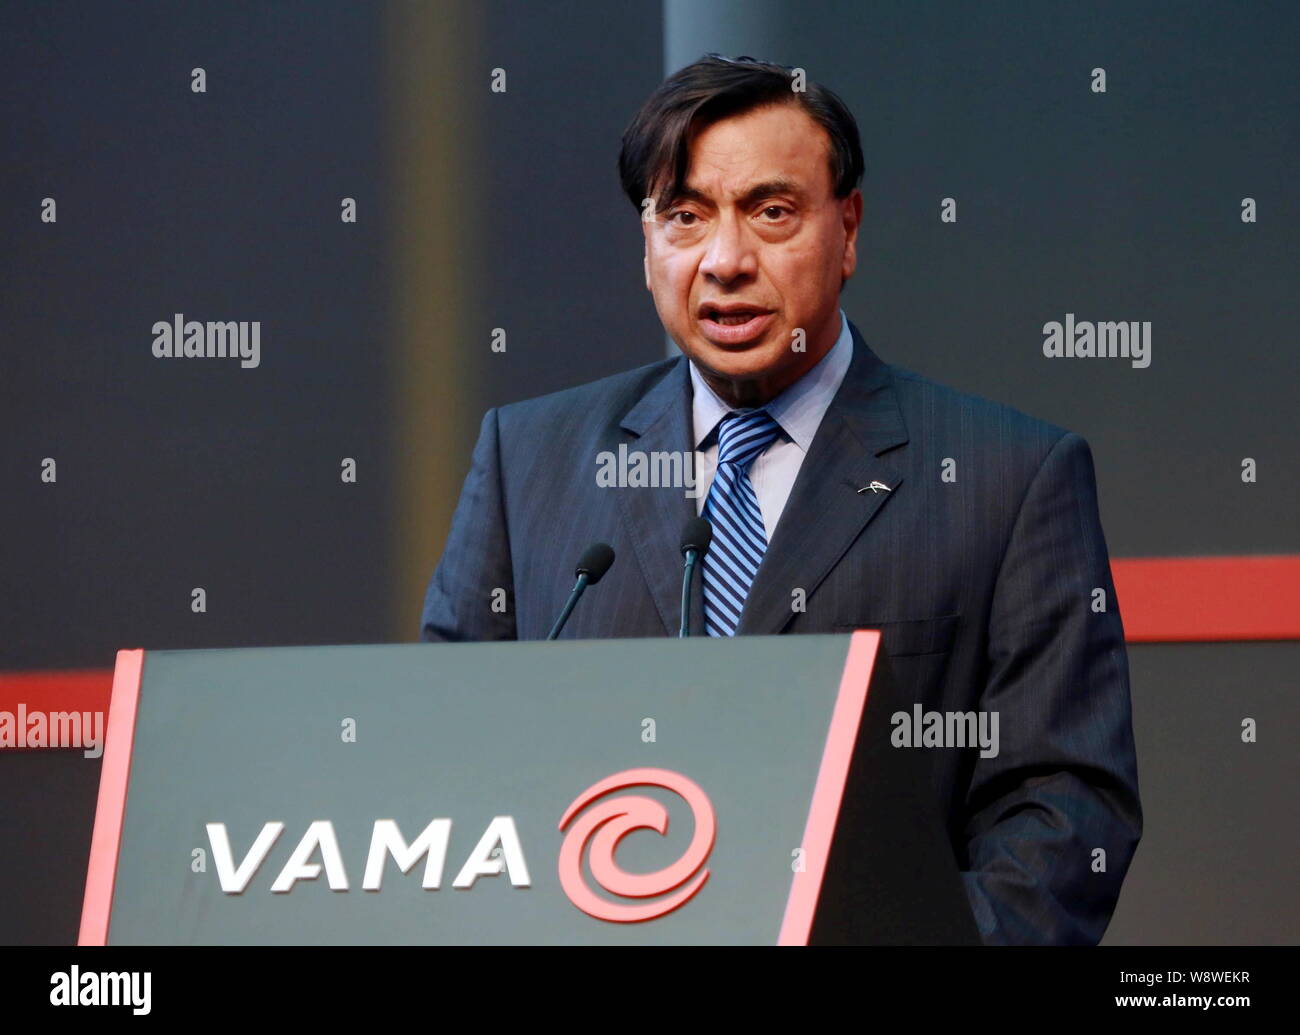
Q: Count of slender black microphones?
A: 2